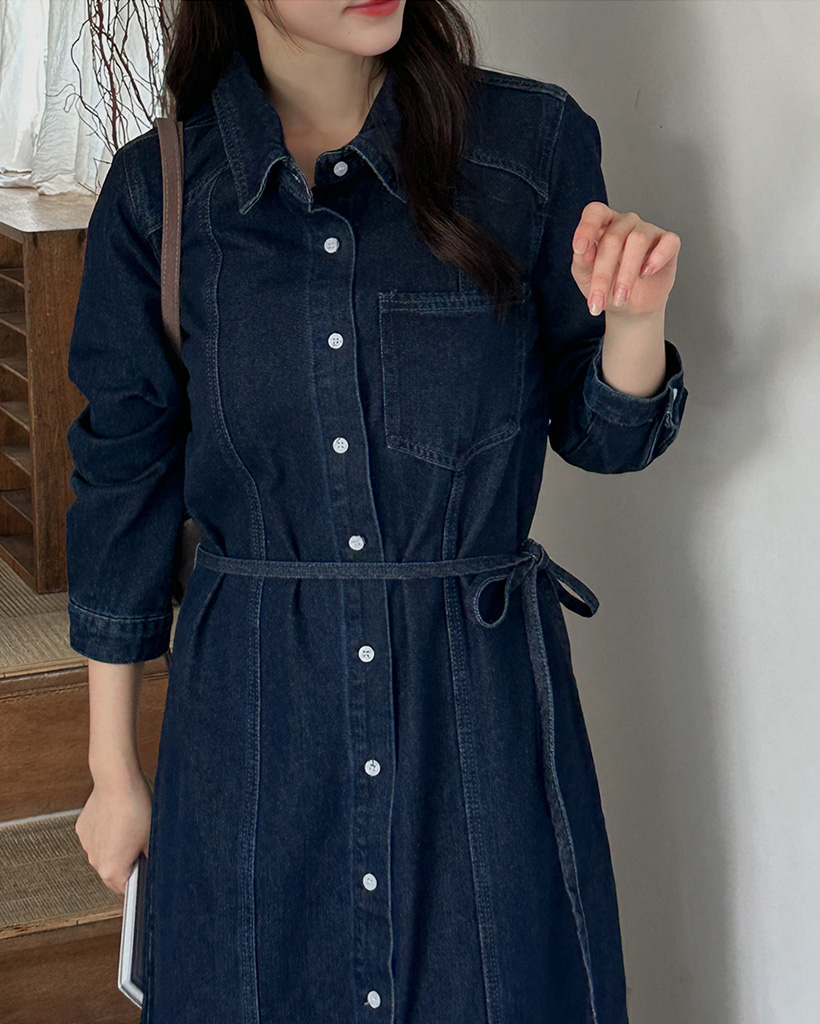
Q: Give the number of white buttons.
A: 9